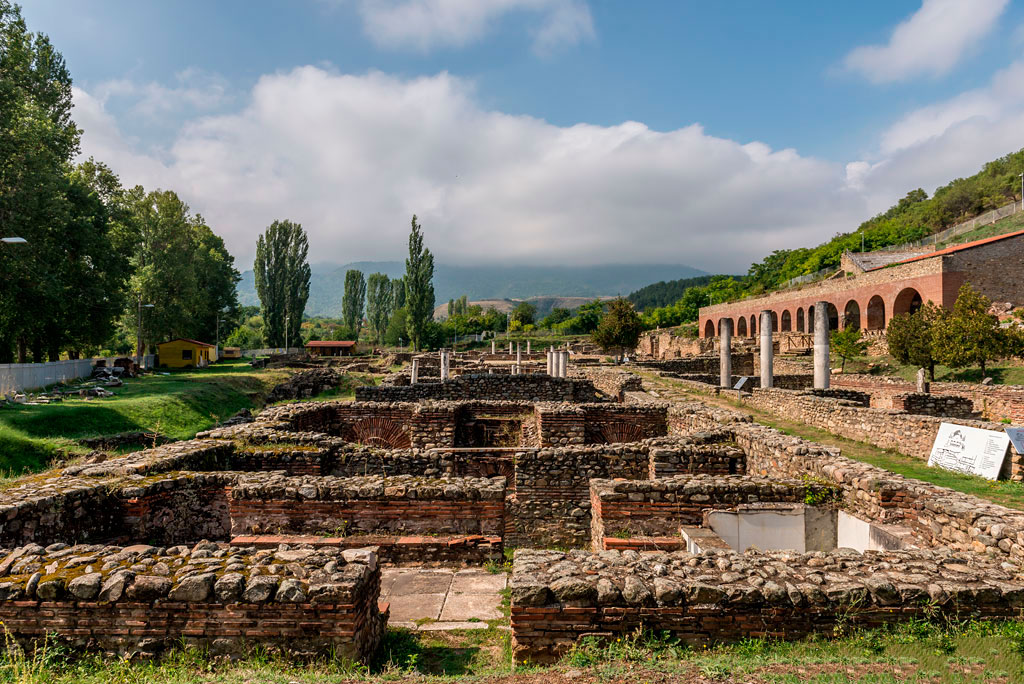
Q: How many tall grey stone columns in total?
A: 3